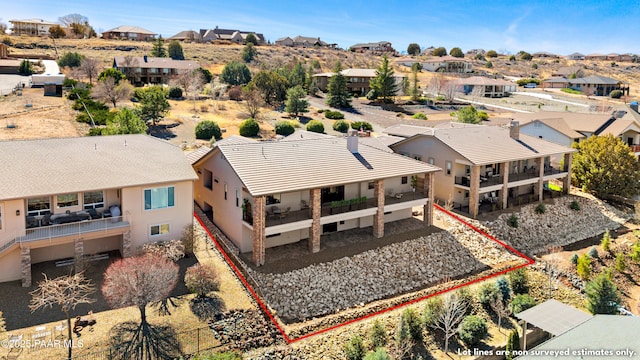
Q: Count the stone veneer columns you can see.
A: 11